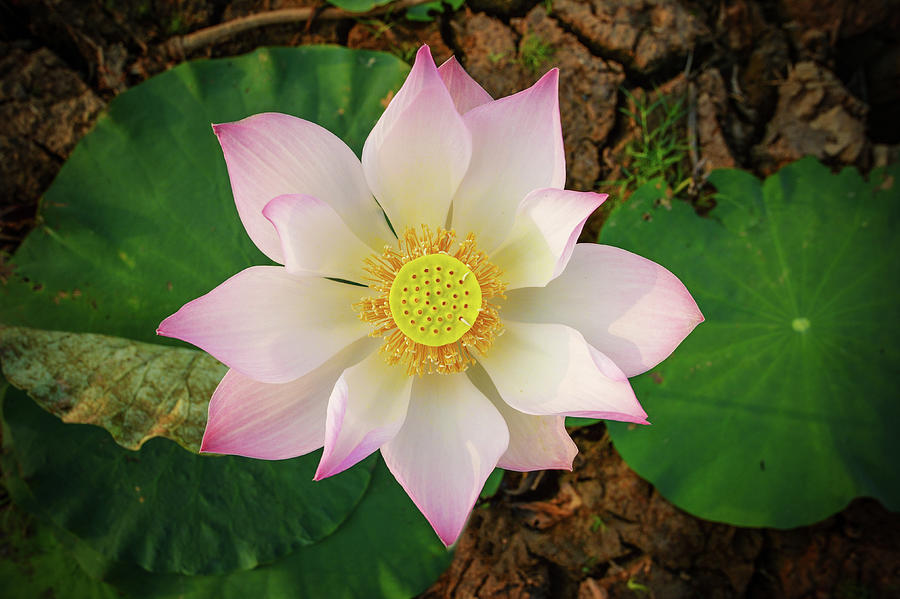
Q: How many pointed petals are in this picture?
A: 13